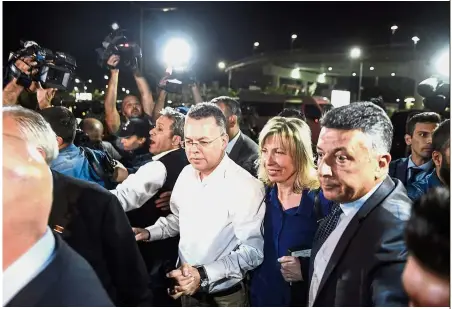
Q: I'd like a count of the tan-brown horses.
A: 0